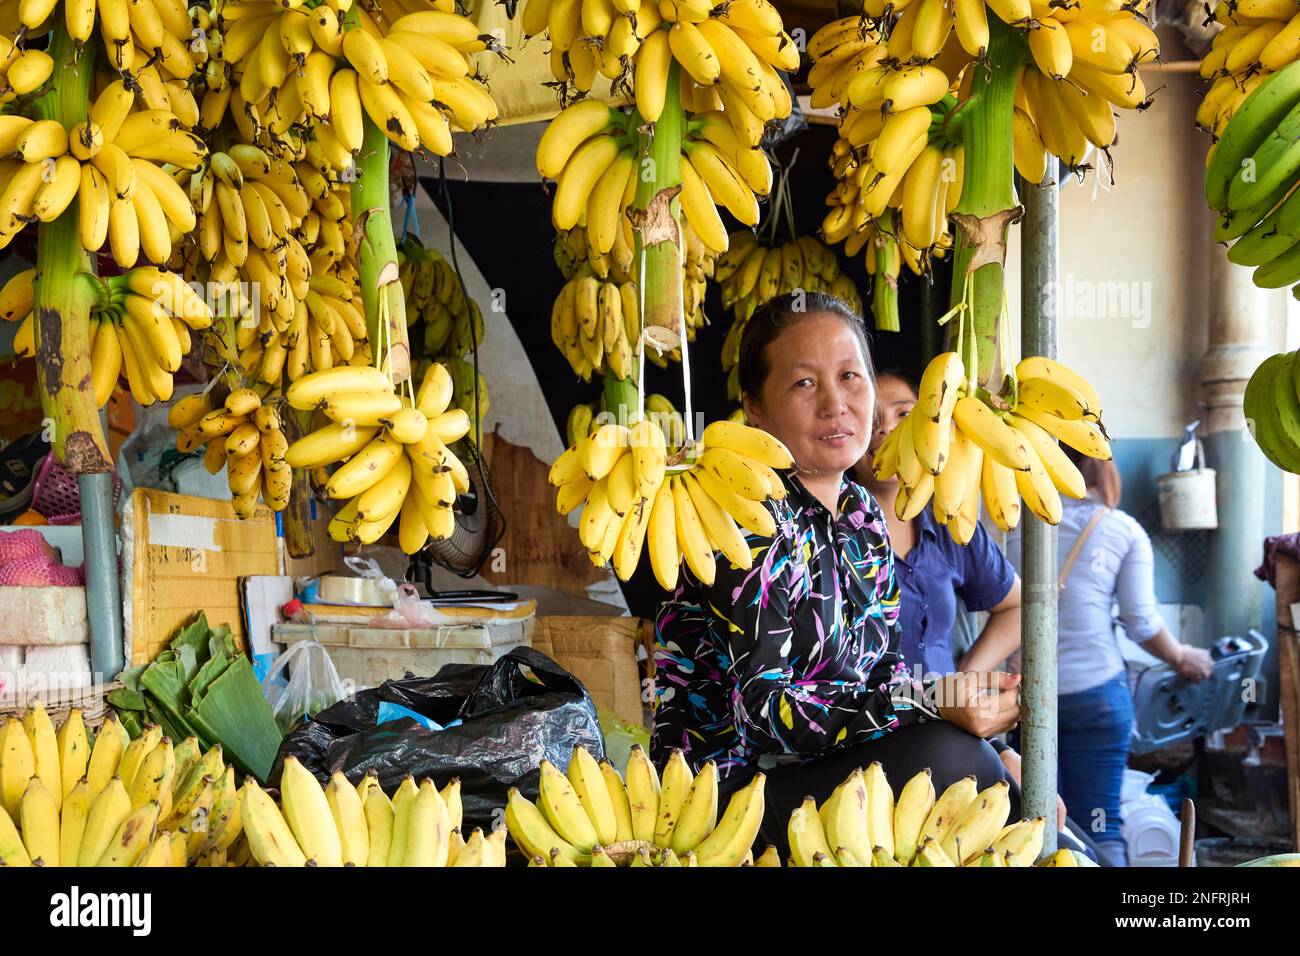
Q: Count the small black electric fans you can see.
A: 1